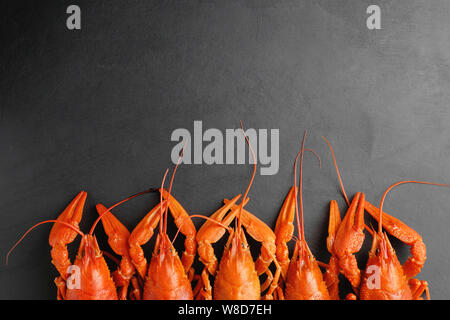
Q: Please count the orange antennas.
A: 10